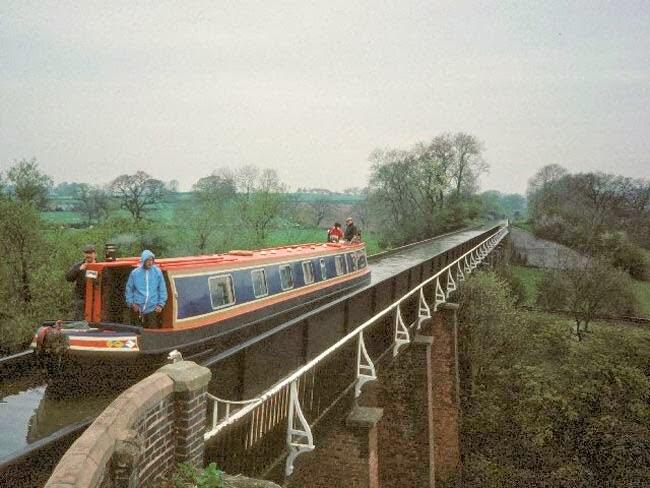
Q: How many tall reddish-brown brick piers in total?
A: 3